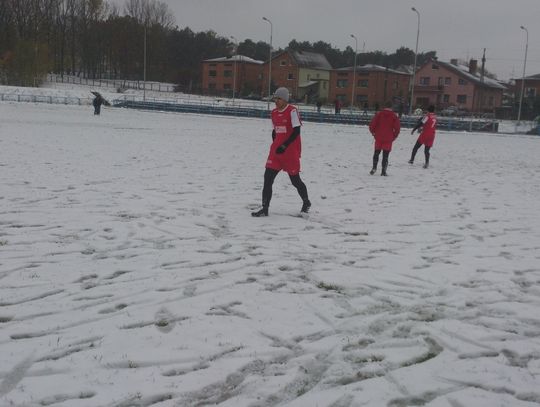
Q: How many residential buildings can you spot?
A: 5